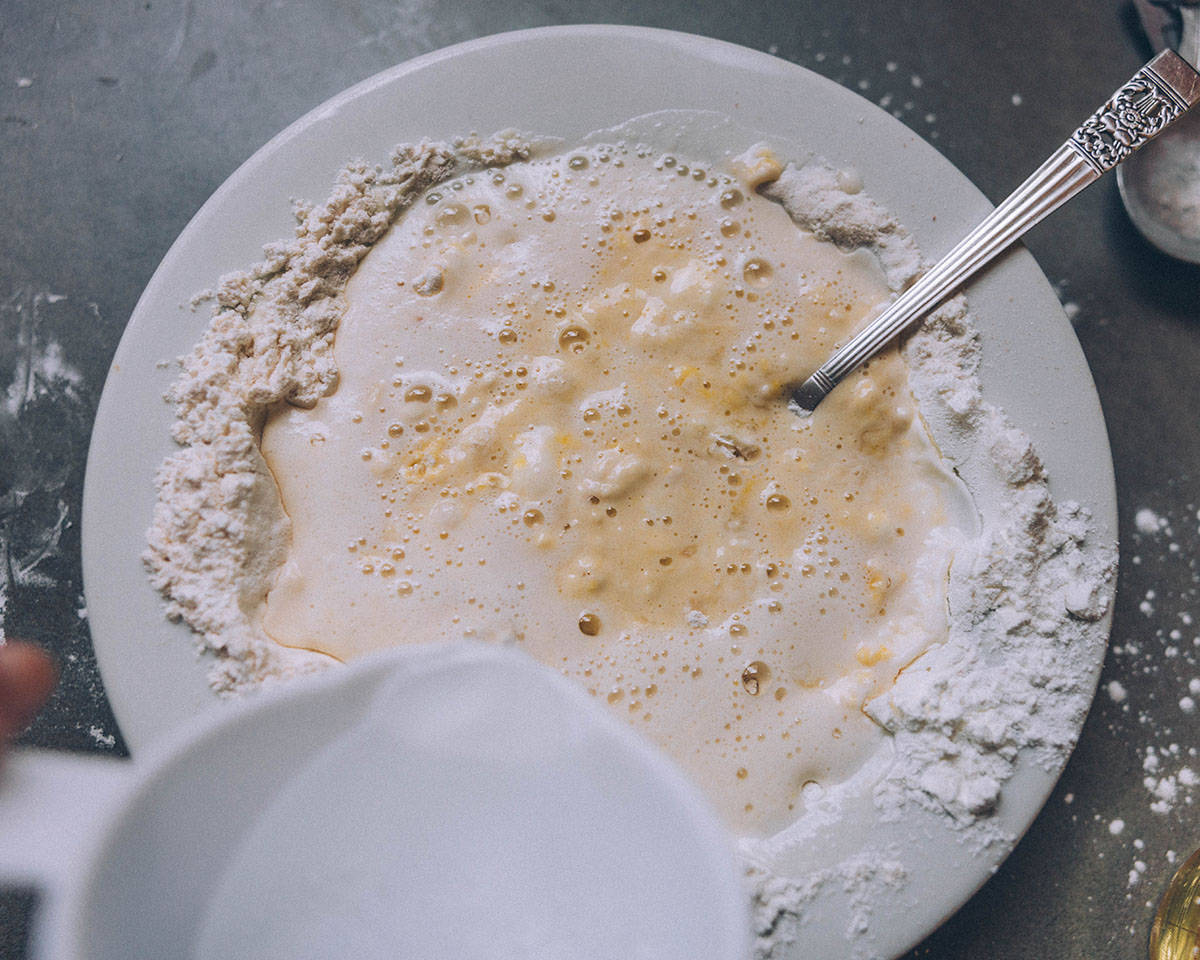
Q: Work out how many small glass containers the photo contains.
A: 1